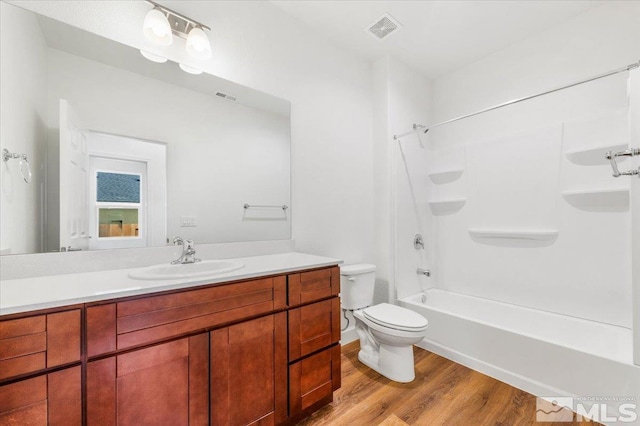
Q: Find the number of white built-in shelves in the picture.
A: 5